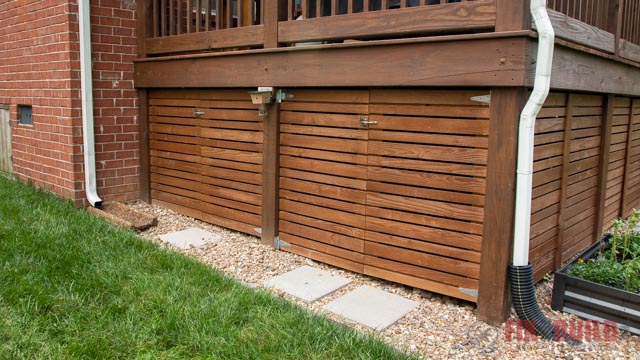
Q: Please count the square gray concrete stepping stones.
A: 3